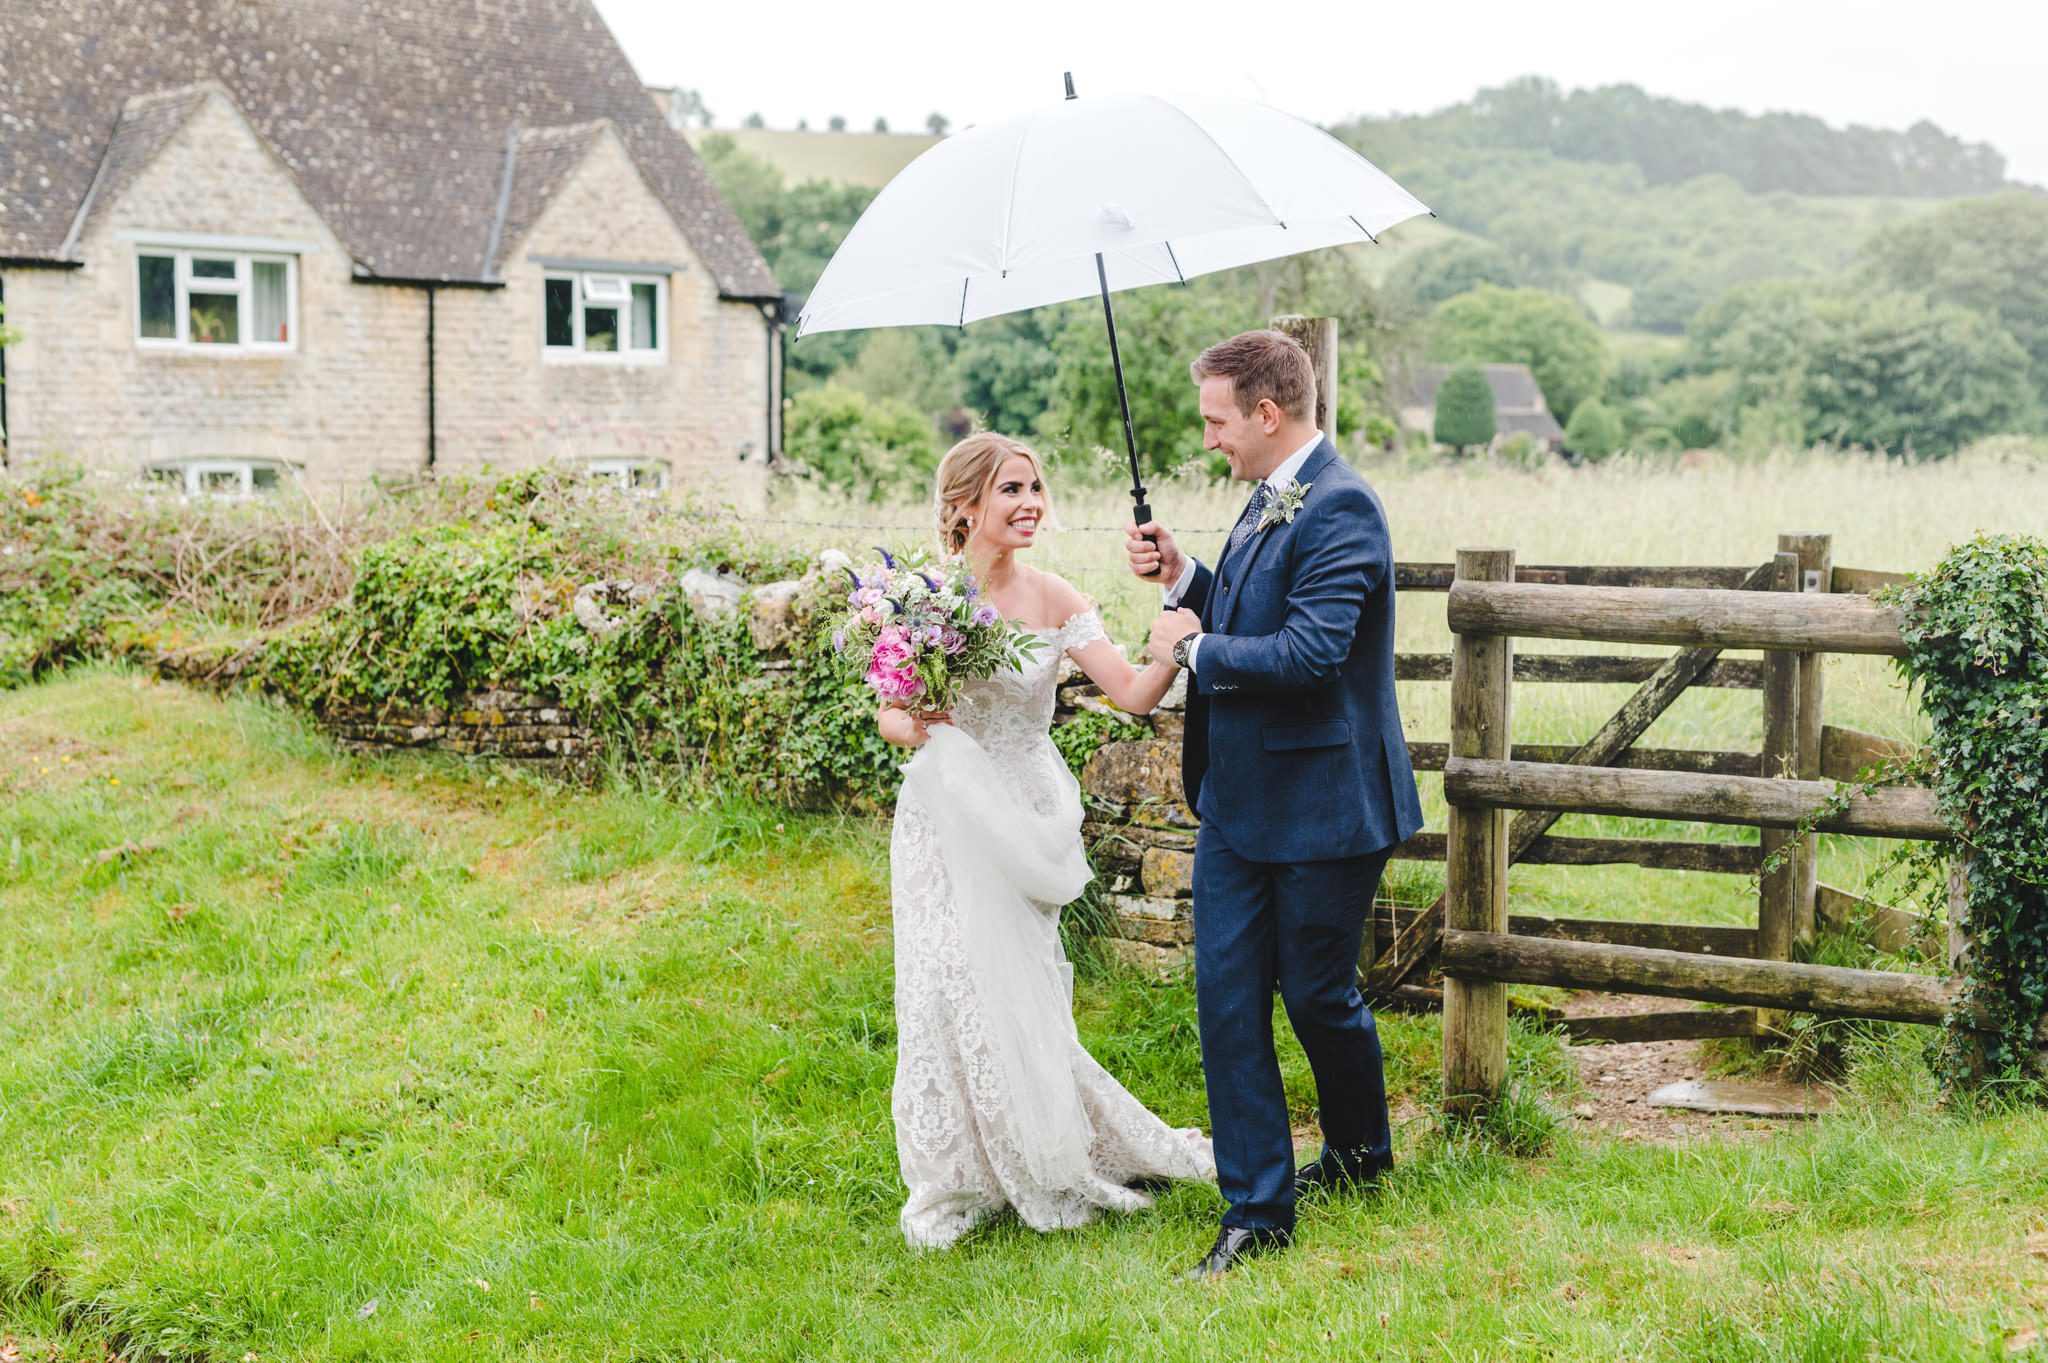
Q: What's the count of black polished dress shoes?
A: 2